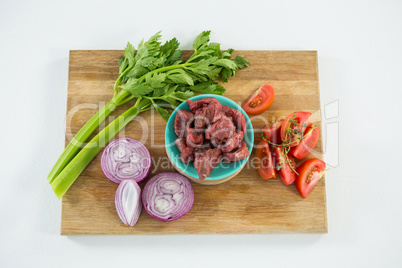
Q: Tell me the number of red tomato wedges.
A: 7